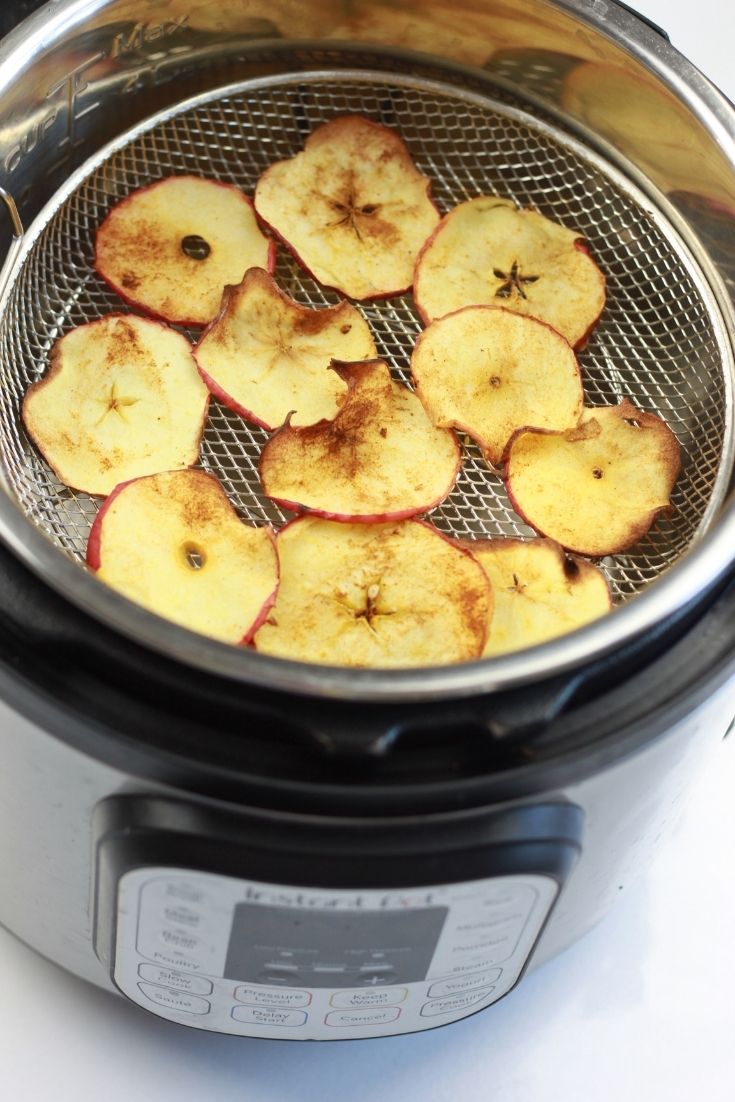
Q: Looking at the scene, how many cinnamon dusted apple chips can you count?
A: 11